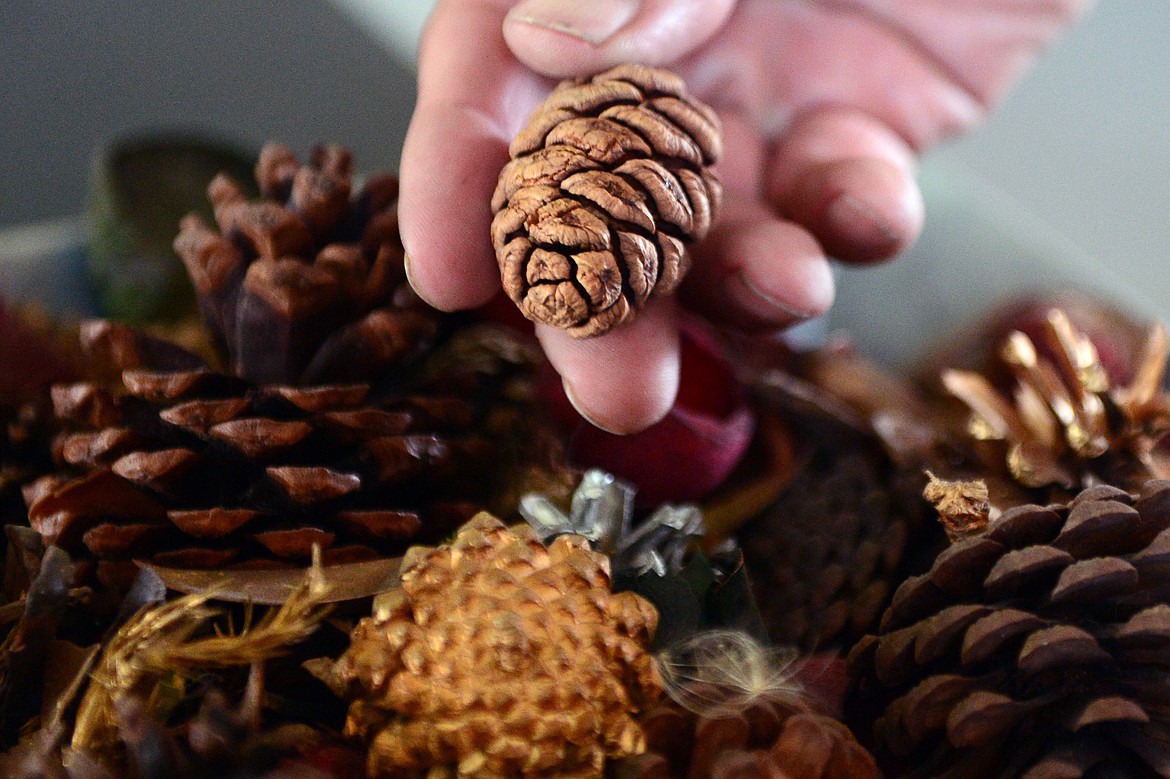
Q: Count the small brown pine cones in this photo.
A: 1